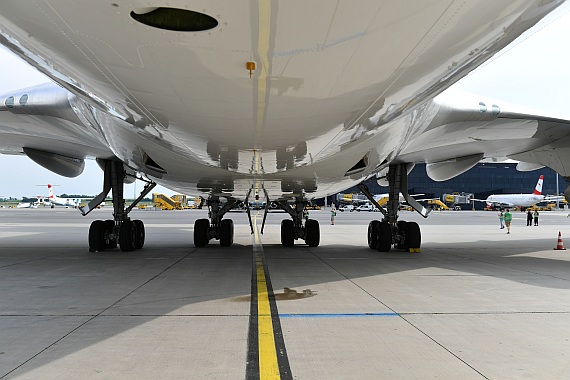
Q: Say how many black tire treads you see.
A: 12